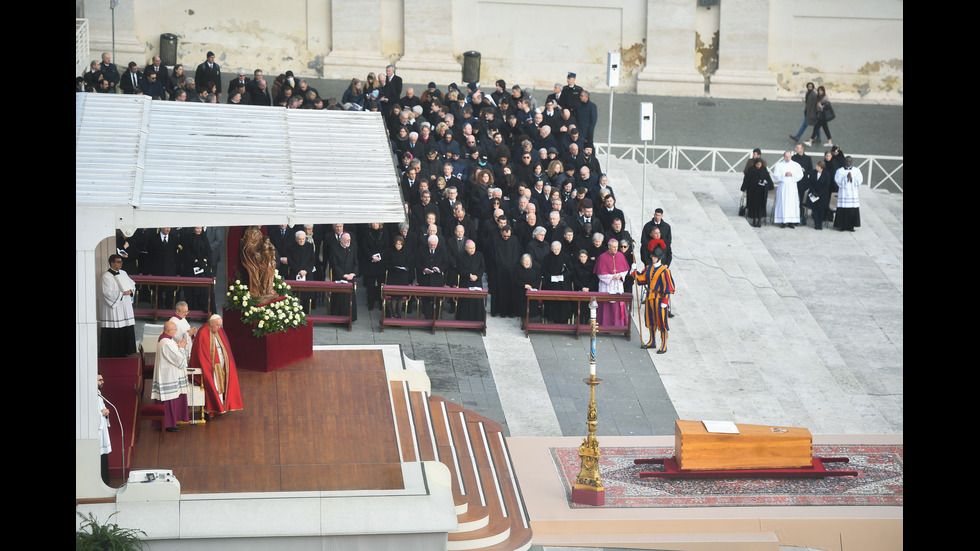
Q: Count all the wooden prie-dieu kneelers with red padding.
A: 4